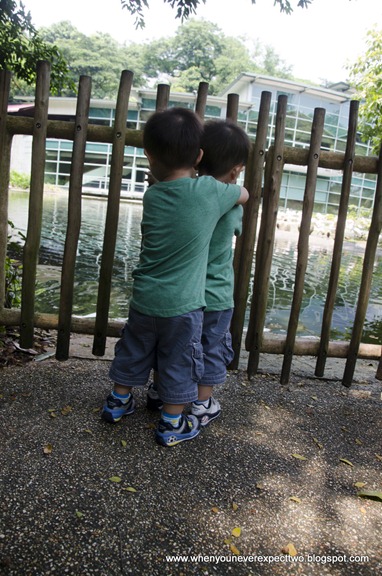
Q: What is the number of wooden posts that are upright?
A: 12